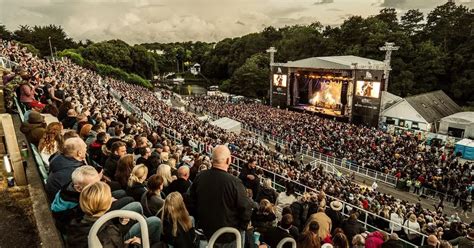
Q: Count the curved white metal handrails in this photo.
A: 3